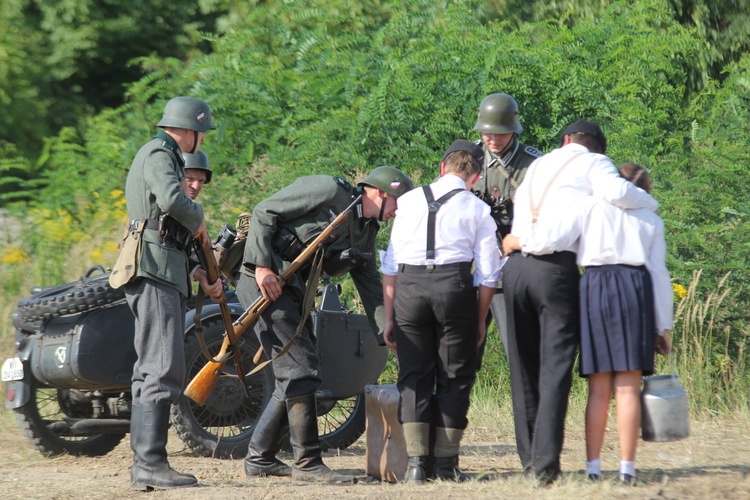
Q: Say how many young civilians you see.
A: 3